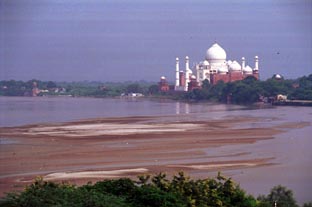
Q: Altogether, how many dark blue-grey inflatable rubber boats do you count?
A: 0